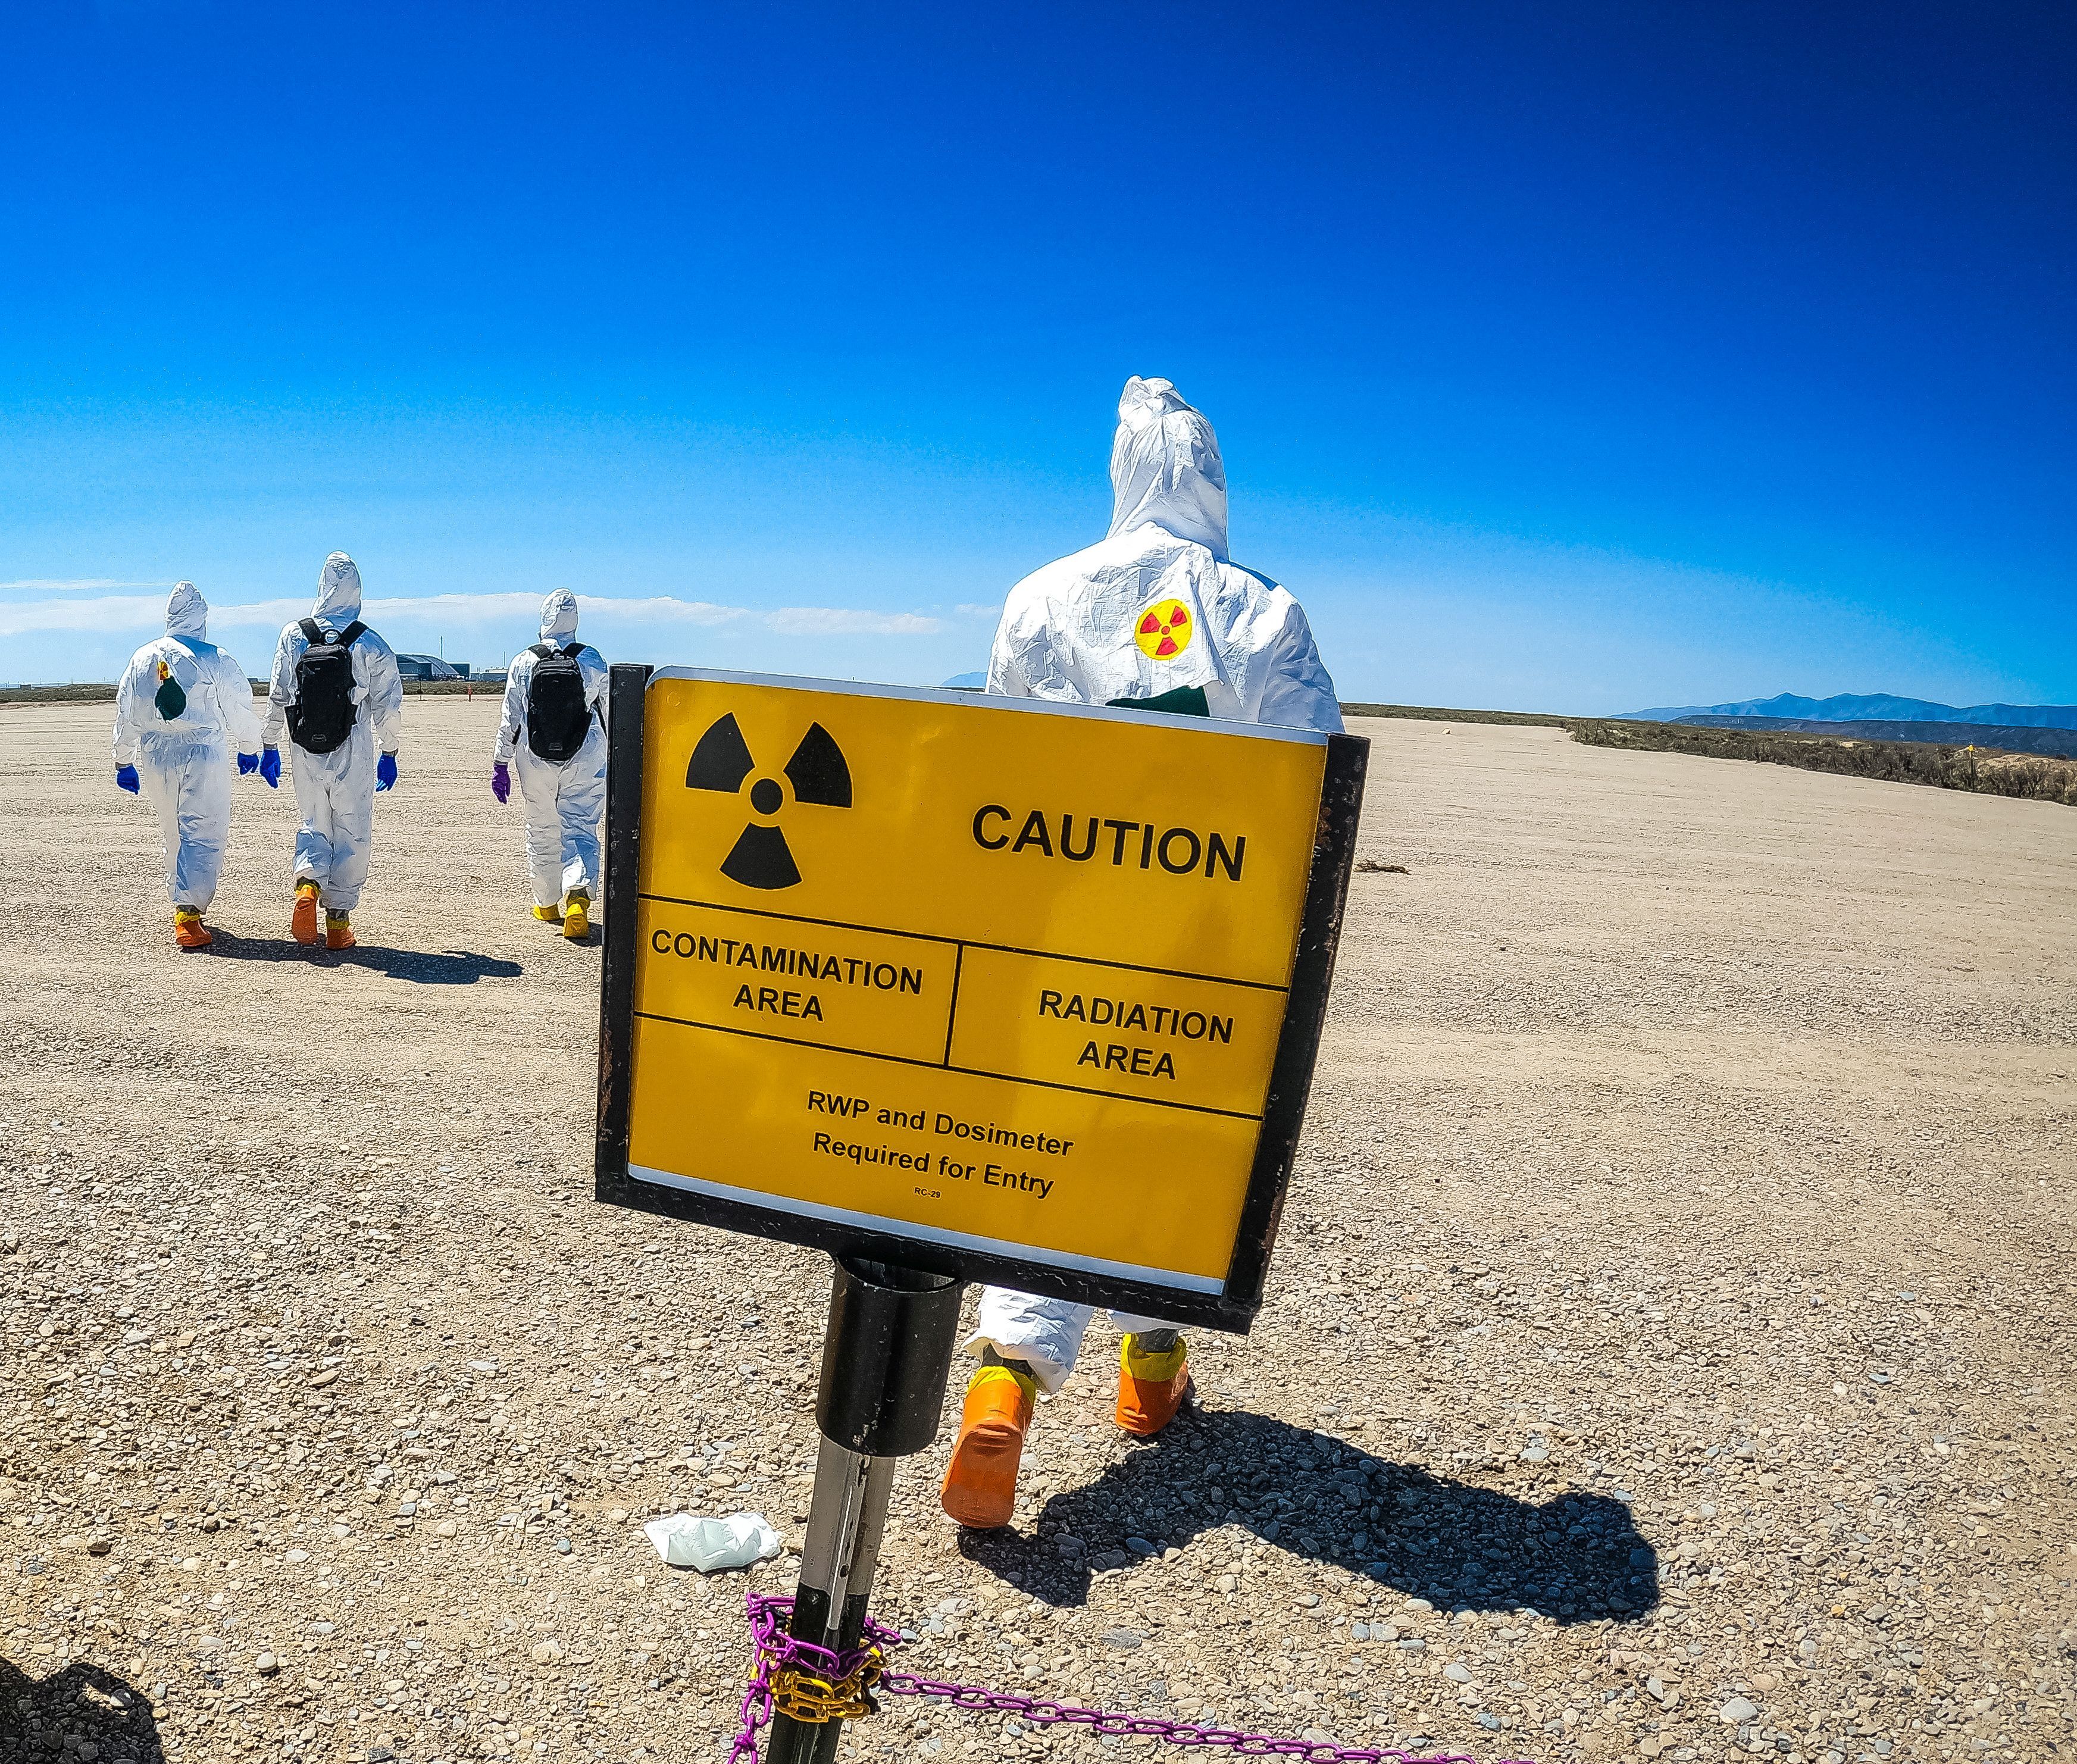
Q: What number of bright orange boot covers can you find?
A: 5